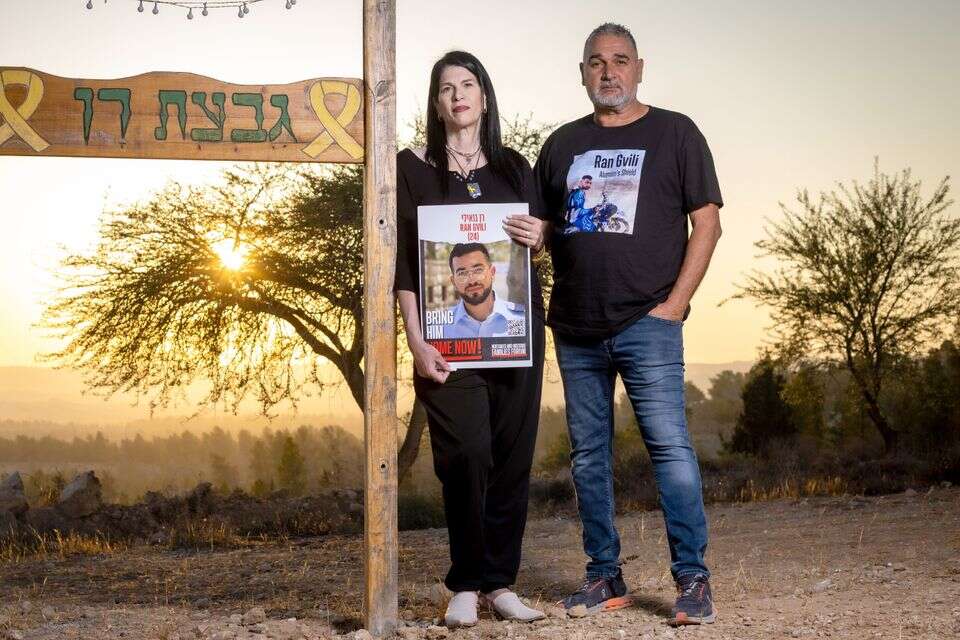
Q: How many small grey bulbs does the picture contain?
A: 9